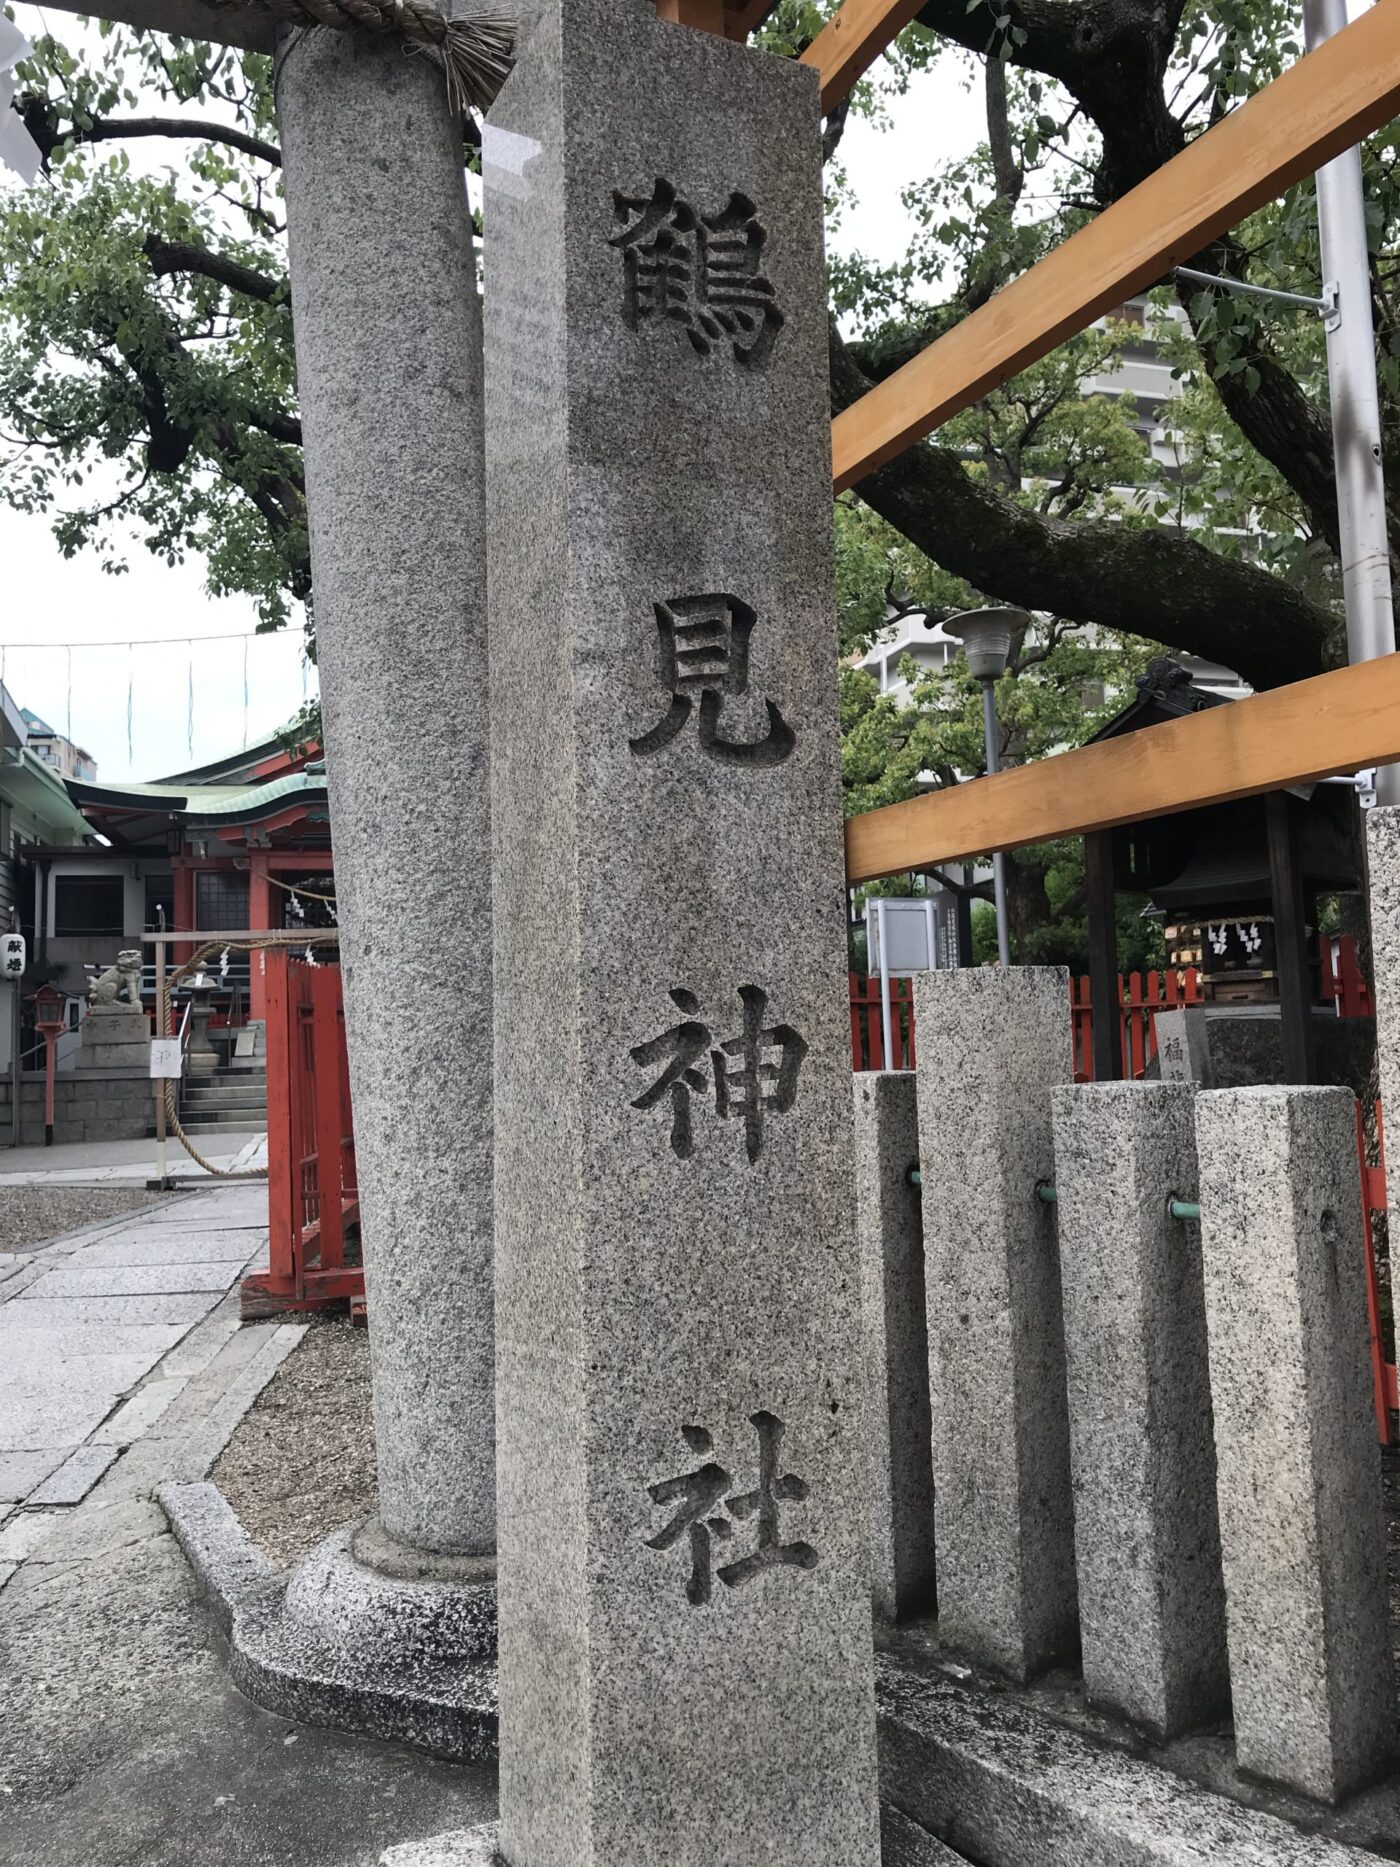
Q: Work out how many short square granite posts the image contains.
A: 4